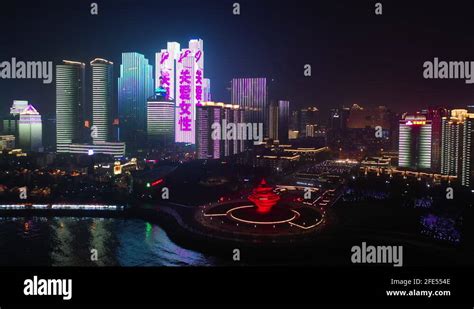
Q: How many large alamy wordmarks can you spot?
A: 5